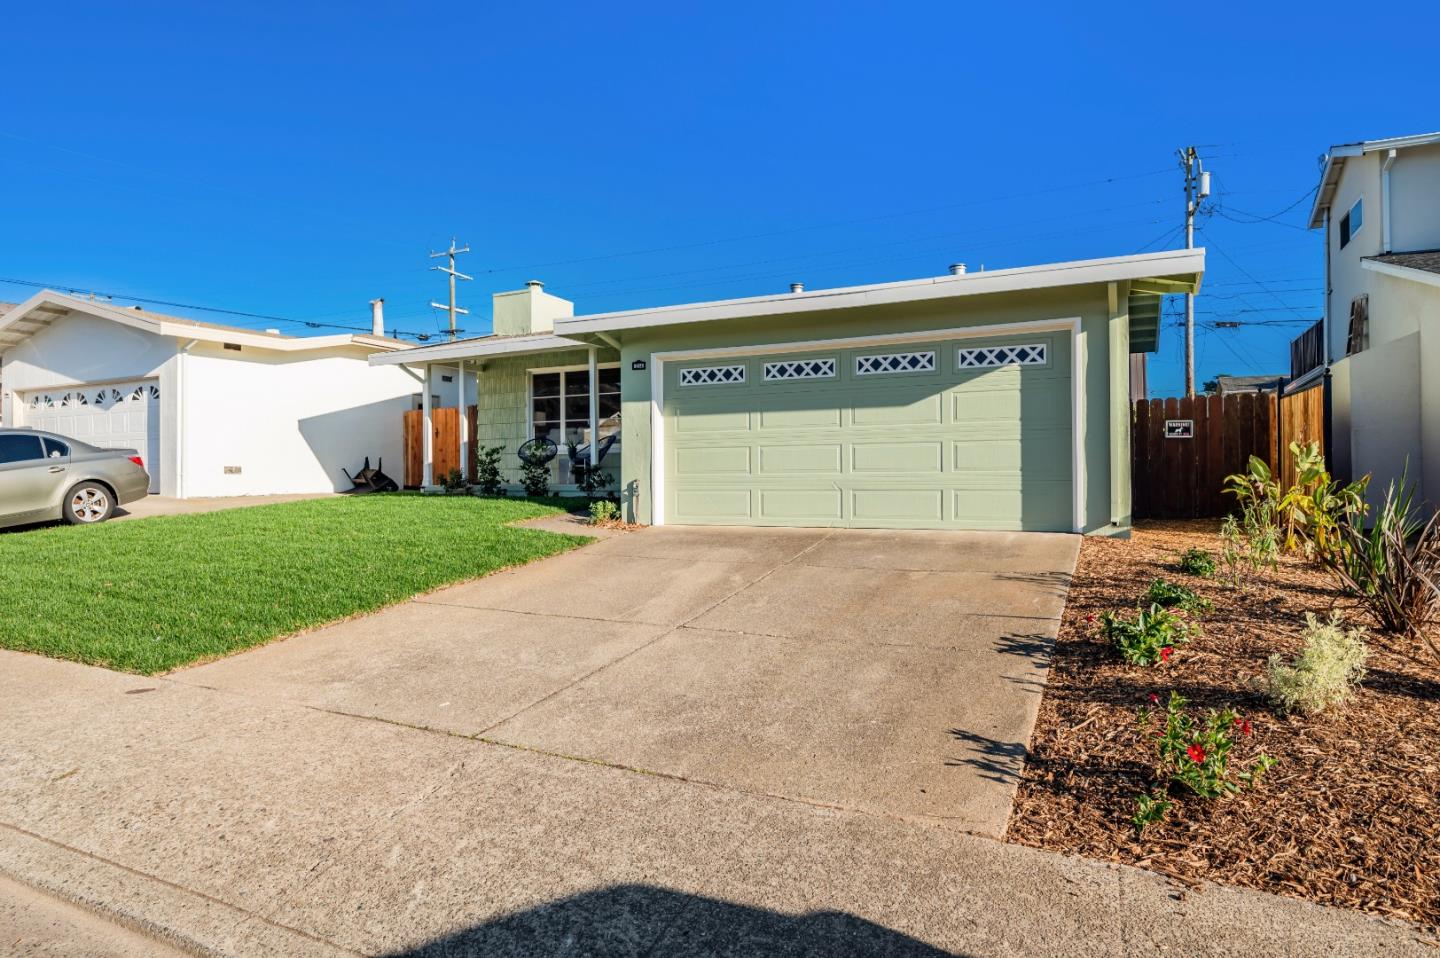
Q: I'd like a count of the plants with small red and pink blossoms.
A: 2